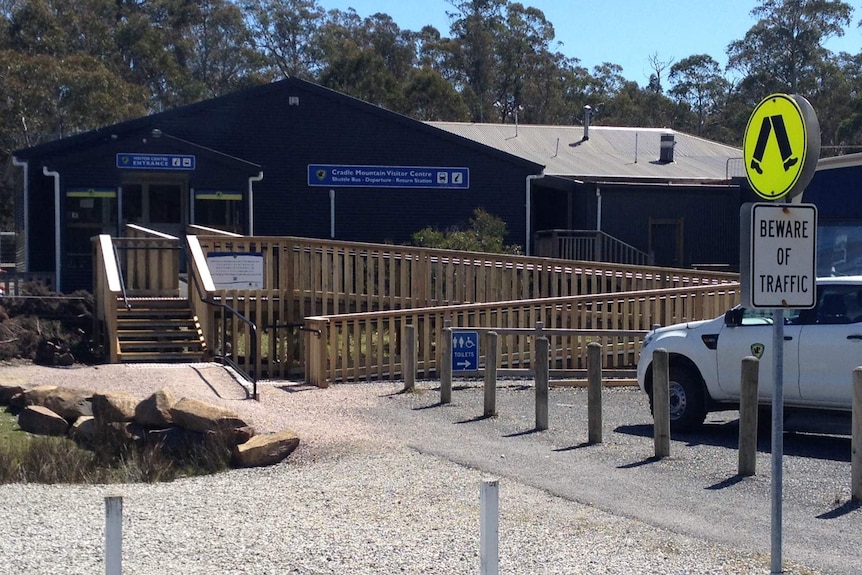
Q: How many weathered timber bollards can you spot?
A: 8